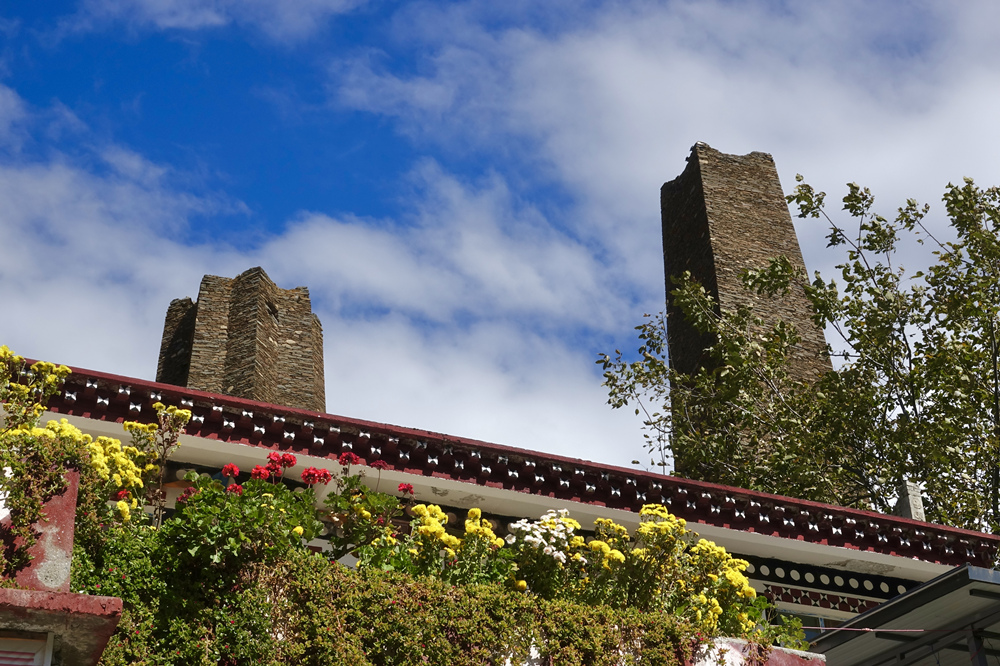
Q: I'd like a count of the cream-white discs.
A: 11